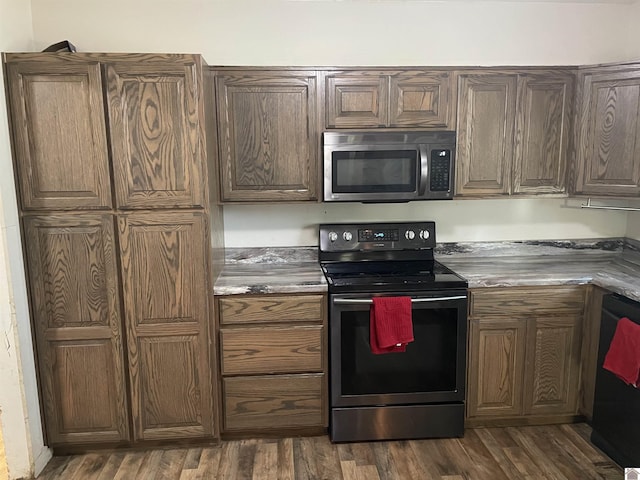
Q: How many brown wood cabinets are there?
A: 12